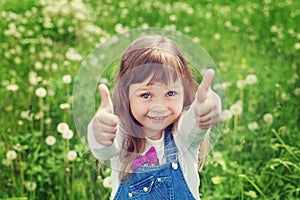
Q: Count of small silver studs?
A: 3